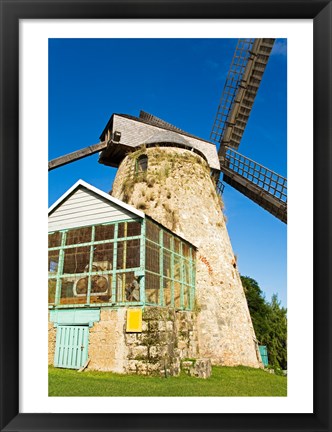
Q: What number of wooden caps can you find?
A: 1